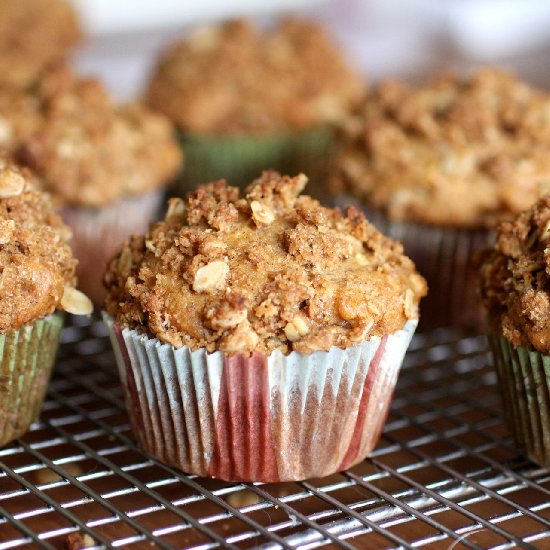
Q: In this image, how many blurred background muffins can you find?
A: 4